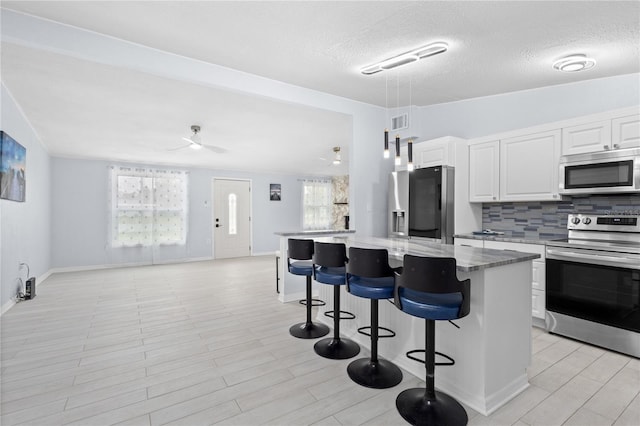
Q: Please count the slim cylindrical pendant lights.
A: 3